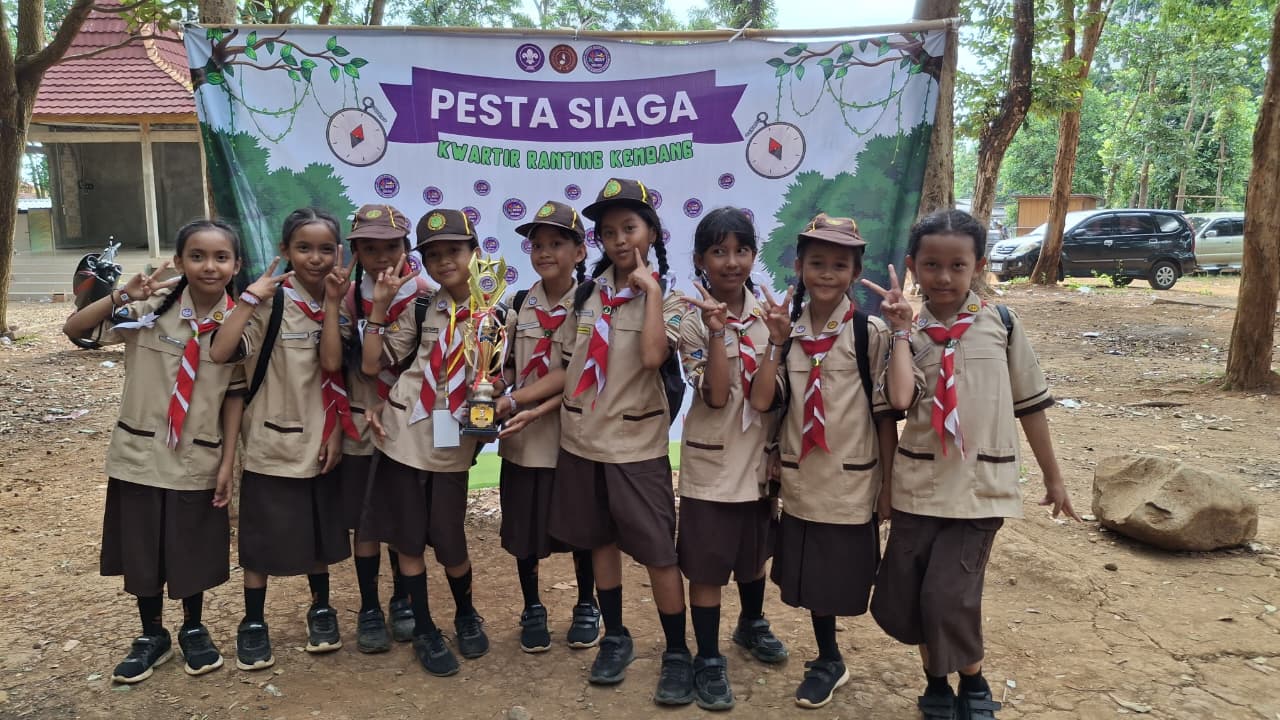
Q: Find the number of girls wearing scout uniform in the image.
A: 9